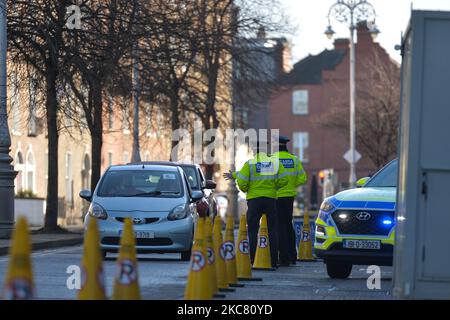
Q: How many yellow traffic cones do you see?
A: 10